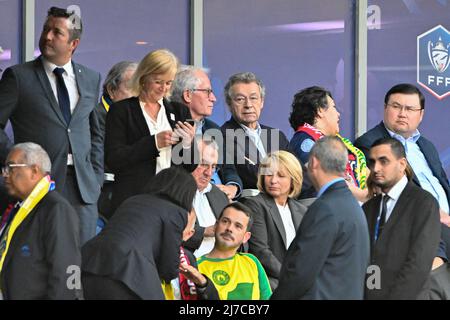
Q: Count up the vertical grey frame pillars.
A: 3